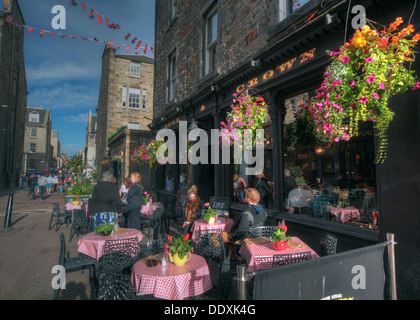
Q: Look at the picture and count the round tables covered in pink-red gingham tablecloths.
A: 2